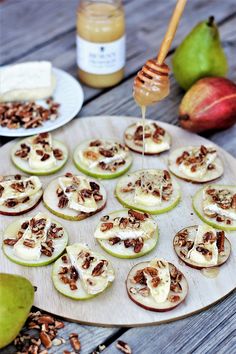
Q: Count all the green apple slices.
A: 7